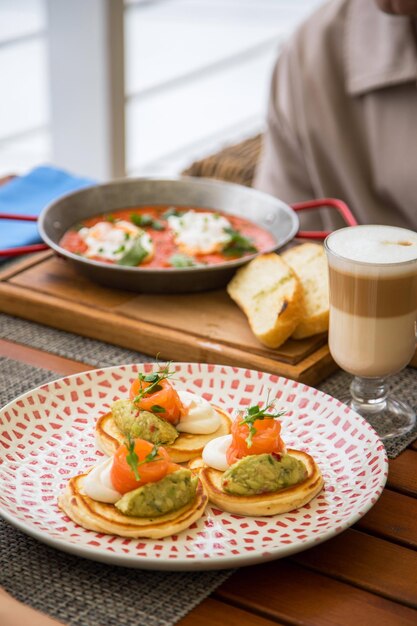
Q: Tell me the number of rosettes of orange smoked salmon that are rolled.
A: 3